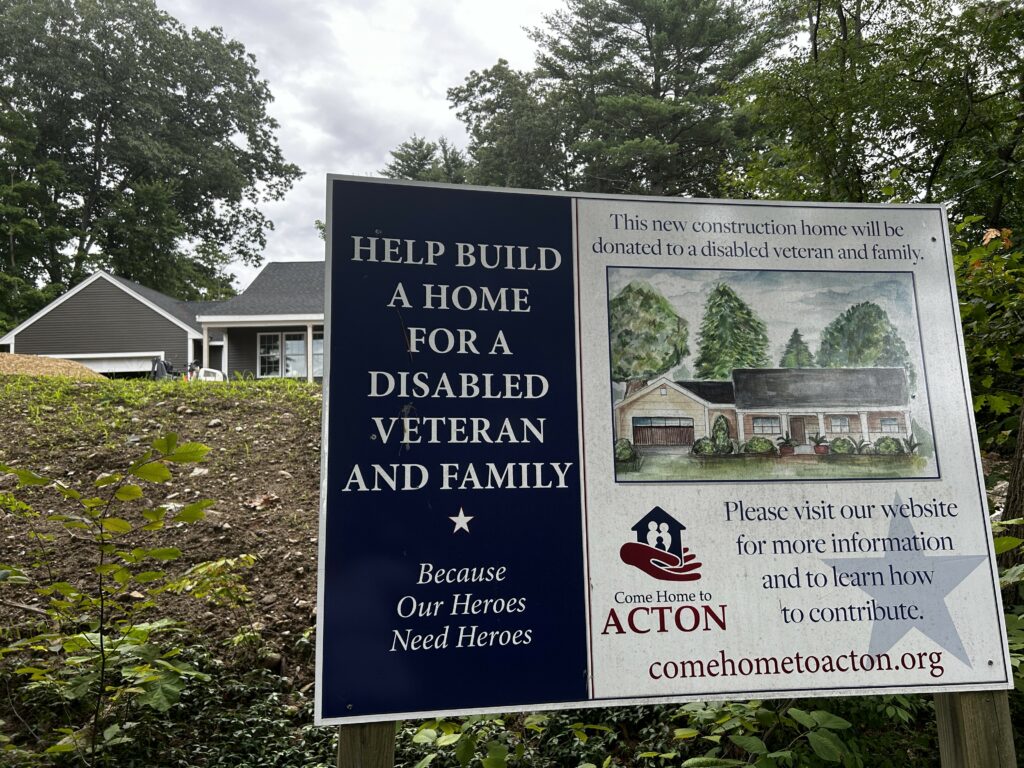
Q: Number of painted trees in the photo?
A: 4